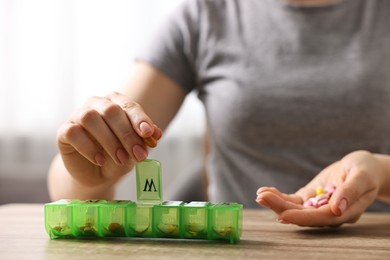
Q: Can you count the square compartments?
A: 7